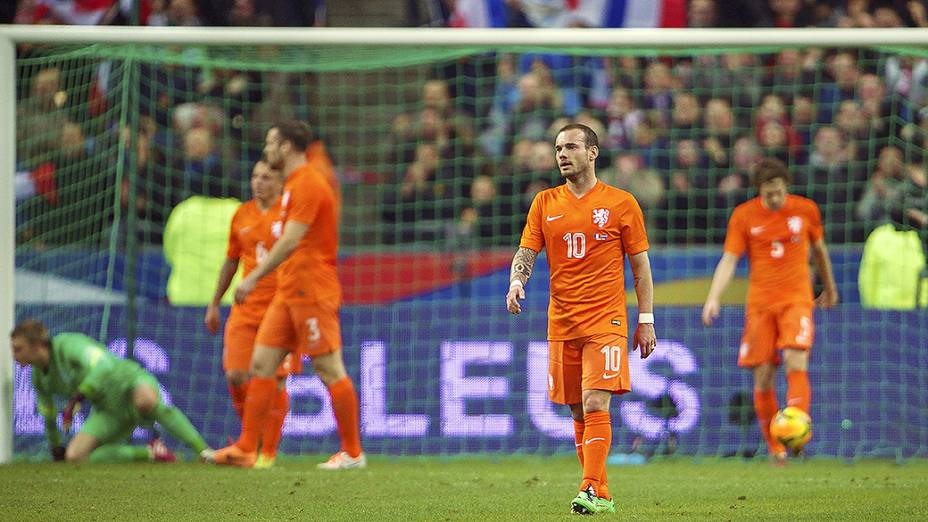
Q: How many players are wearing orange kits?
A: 4